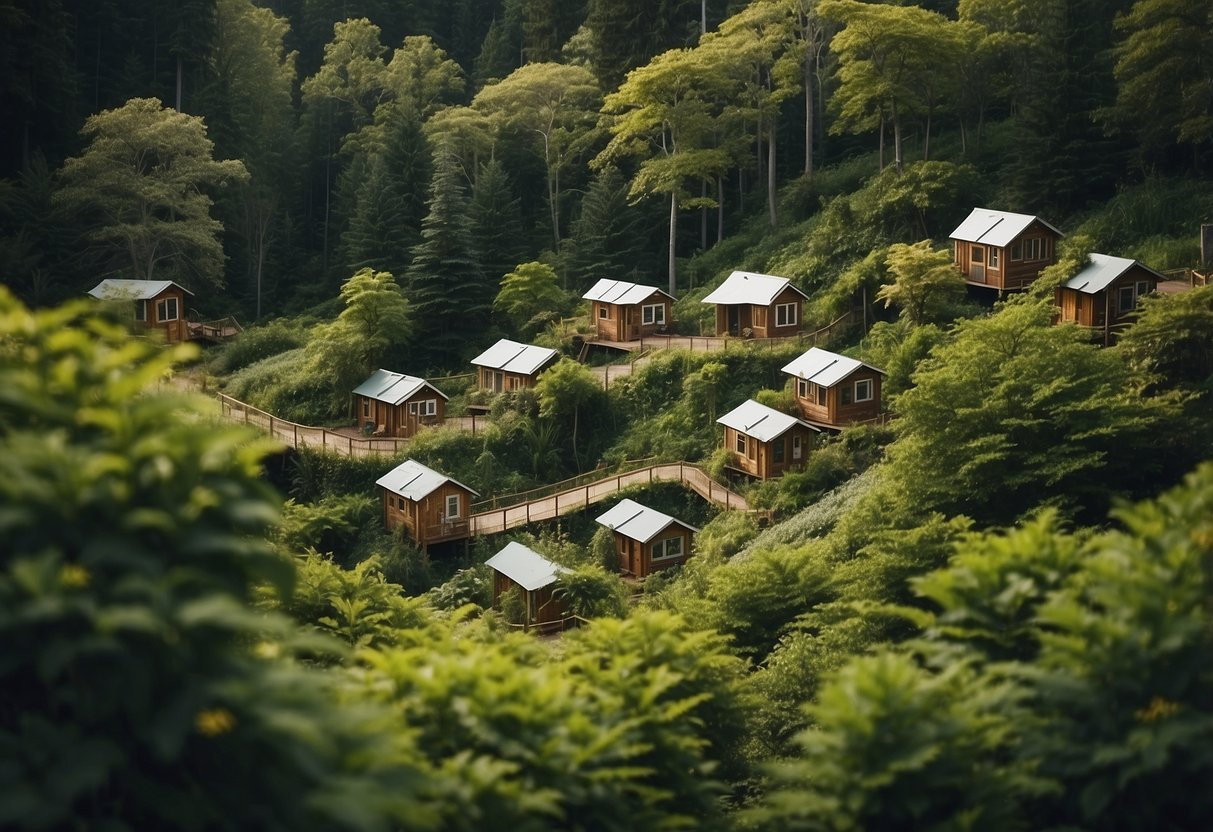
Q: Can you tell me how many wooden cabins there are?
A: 12